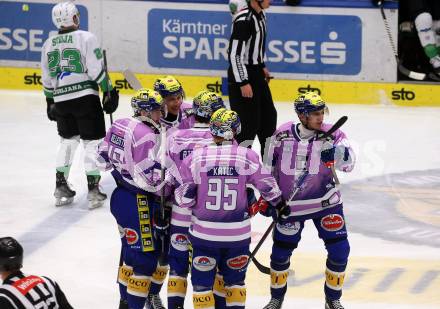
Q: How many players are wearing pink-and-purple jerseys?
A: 5